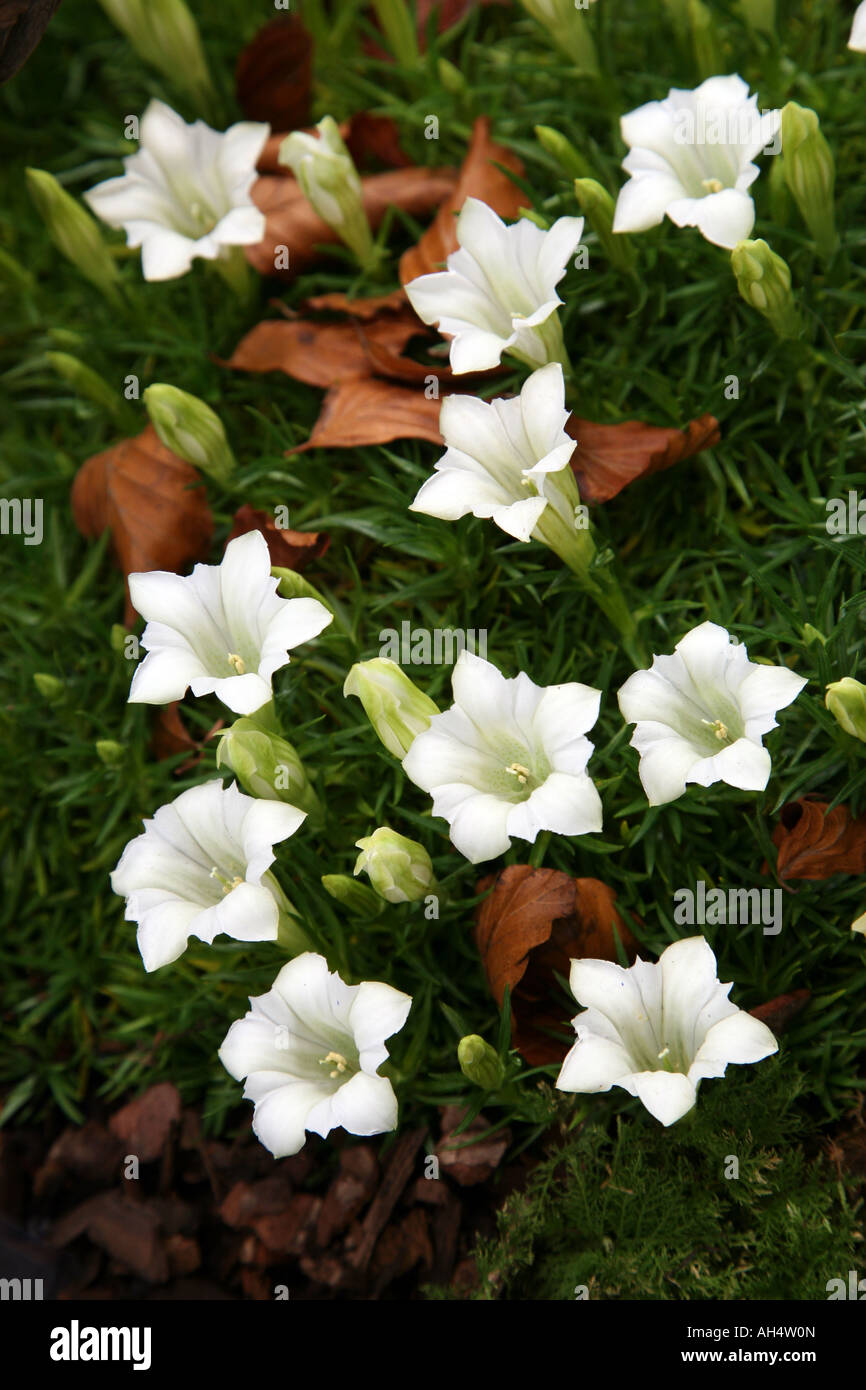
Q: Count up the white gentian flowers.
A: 10